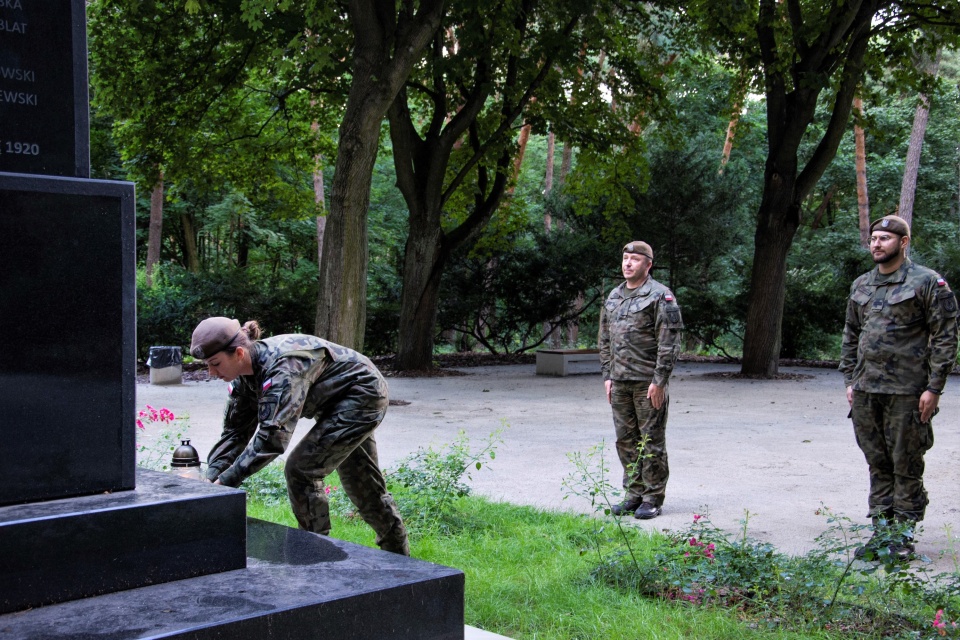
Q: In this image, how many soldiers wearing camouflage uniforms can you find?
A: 3